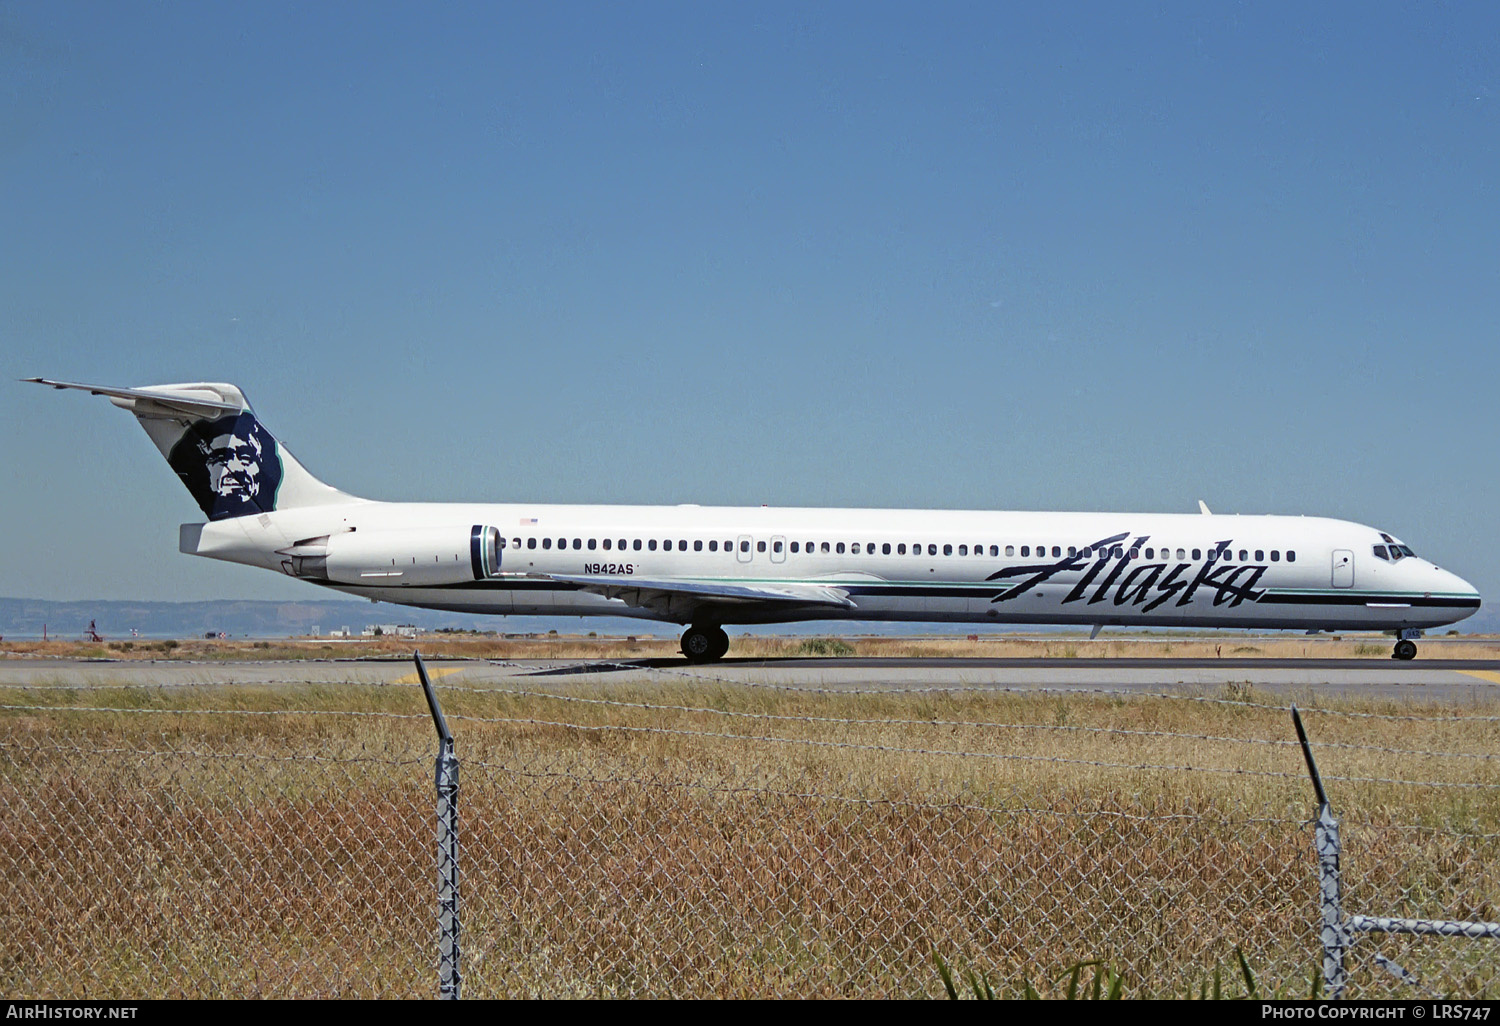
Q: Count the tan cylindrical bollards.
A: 0